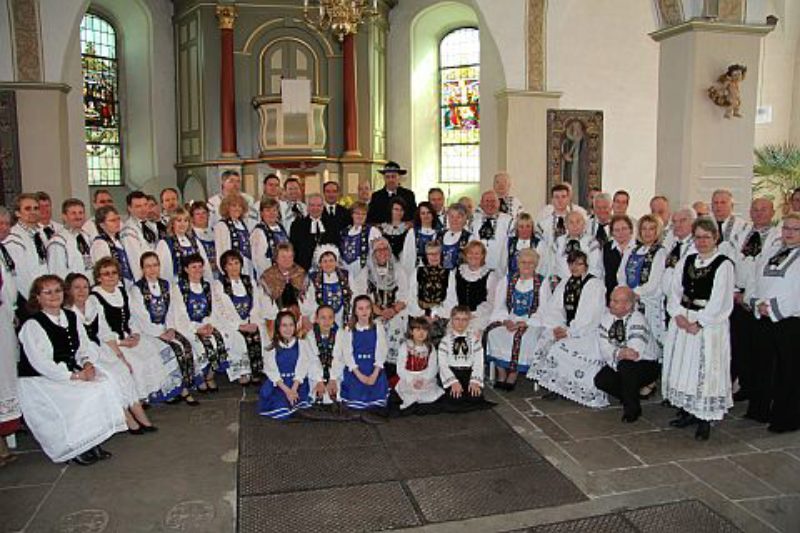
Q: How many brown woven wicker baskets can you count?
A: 0